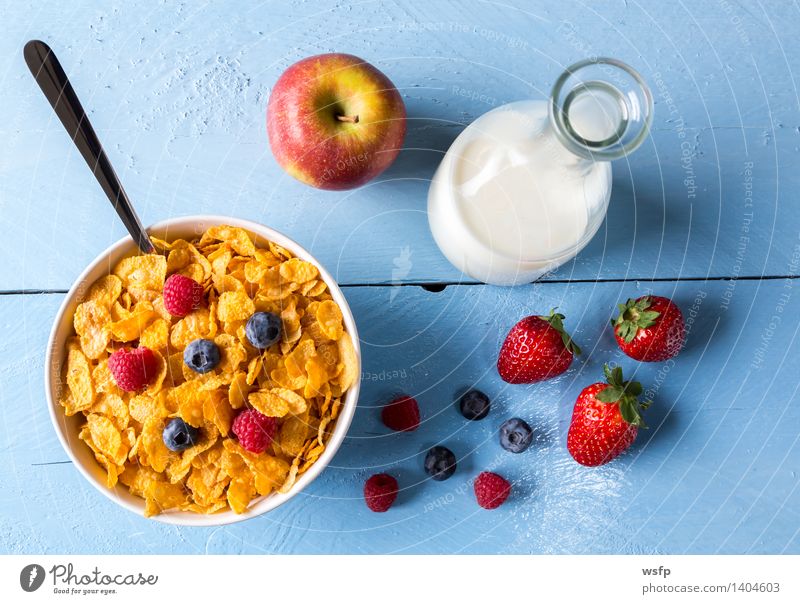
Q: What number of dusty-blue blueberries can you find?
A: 6